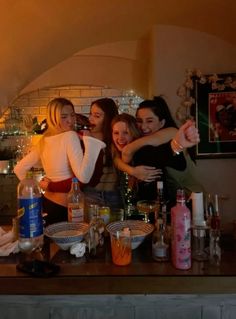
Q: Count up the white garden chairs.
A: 0